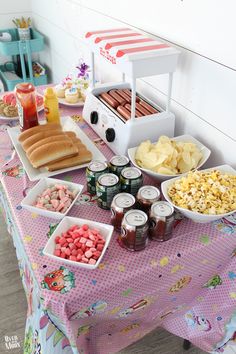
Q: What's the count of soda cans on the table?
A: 8